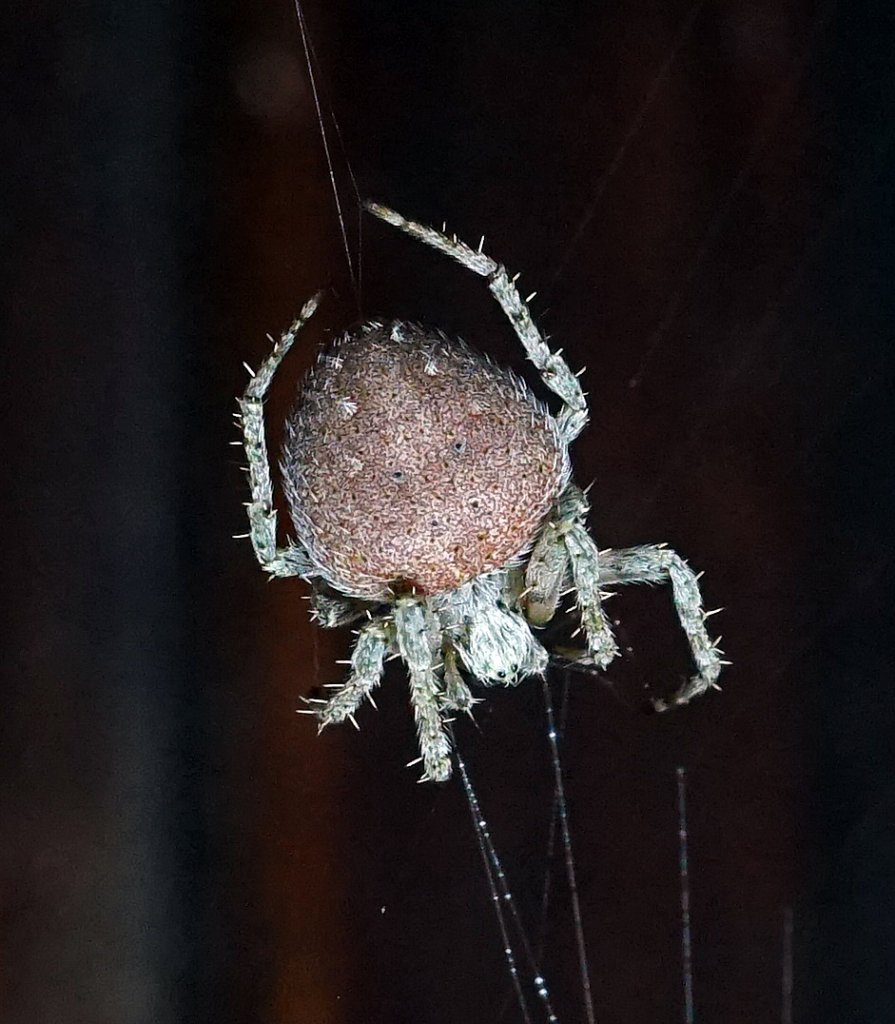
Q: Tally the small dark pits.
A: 4